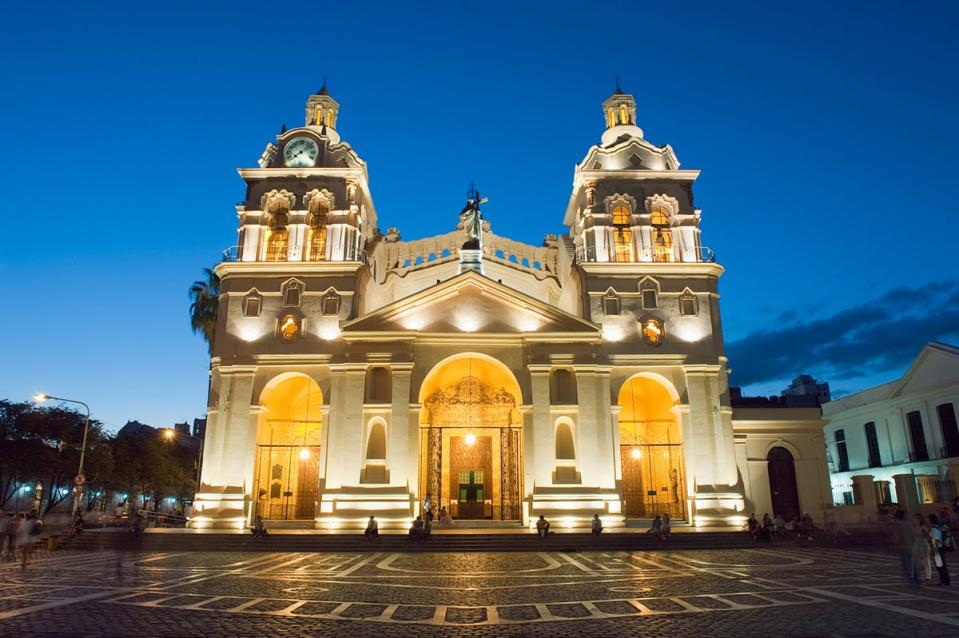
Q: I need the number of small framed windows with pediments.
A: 6